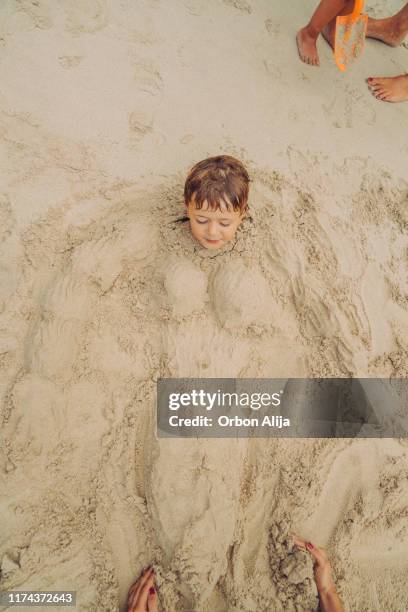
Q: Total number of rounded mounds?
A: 2